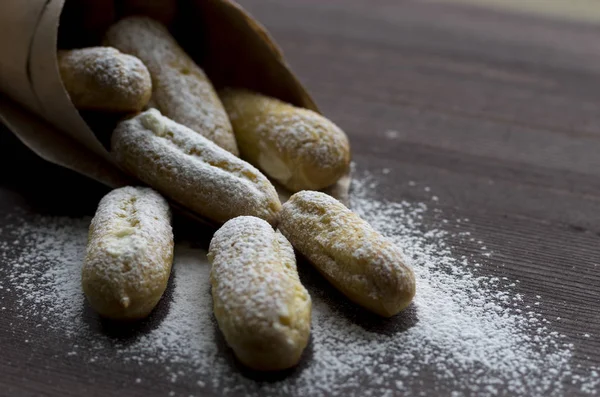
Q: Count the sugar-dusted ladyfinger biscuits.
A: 7